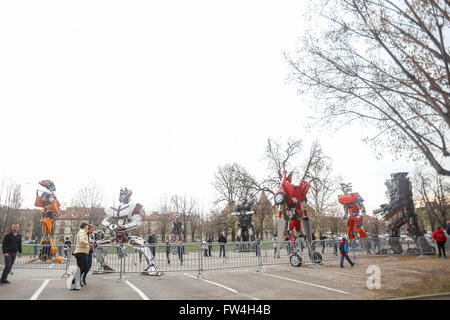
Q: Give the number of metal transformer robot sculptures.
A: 7